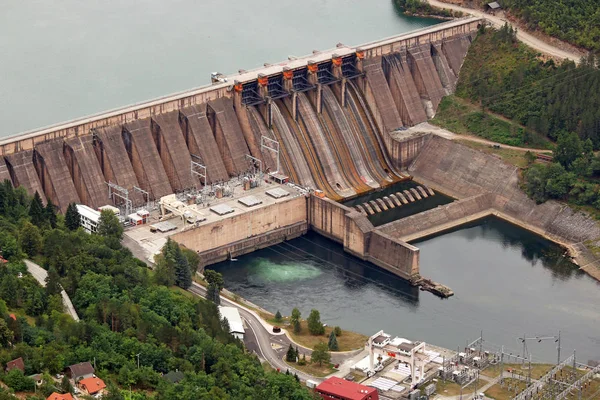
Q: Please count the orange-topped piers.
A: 6